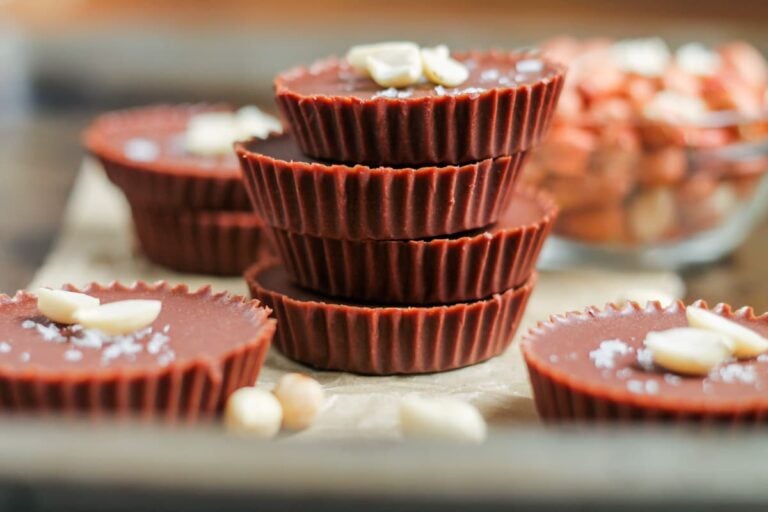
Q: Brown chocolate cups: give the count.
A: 8